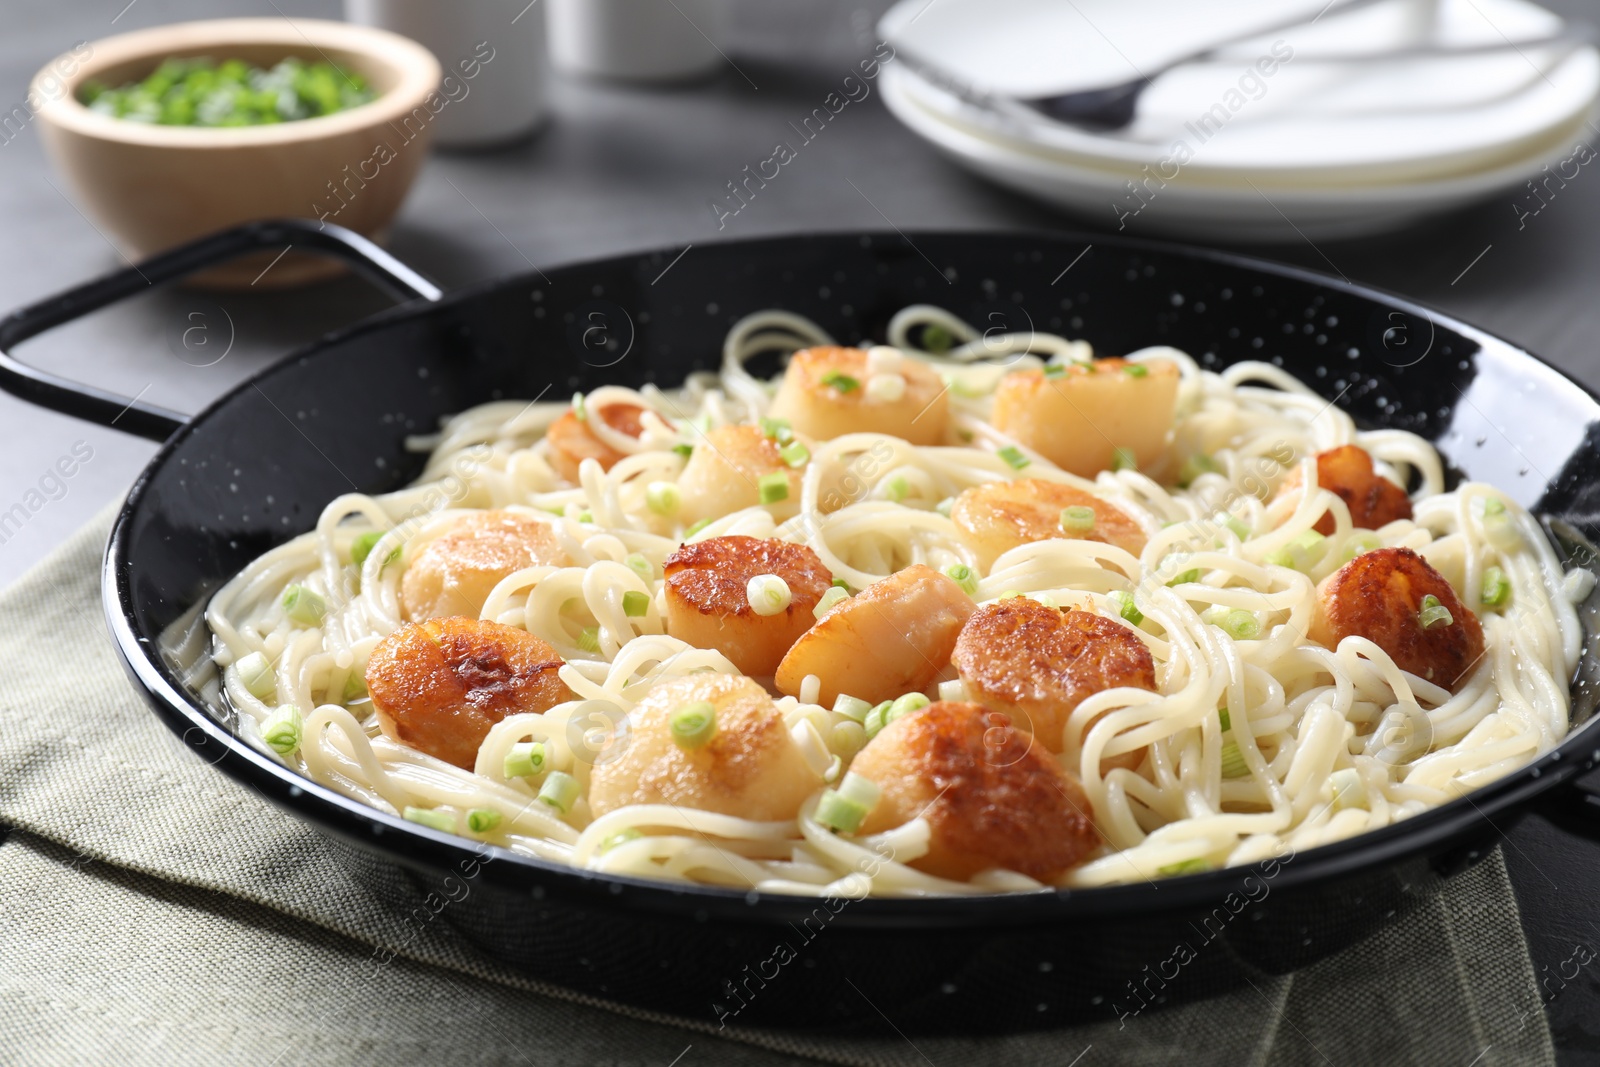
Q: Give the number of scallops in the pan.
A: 14